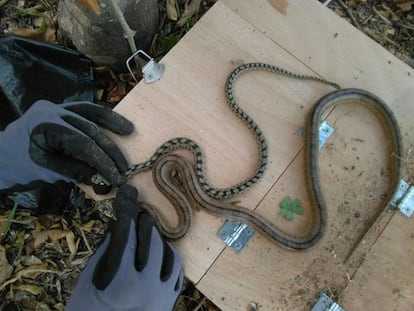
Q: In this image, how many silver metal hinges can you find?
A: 4